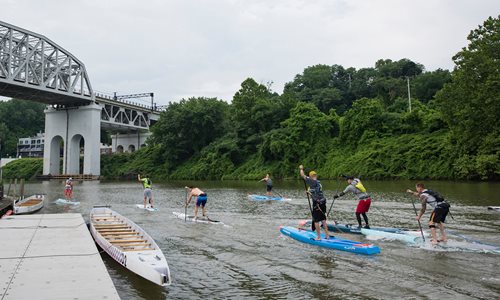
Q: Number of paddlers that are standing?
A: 7